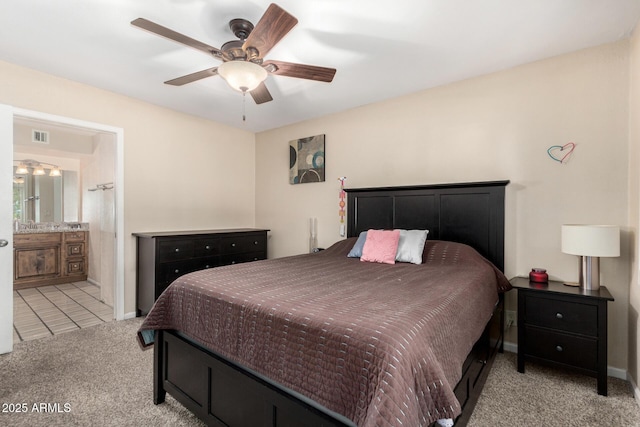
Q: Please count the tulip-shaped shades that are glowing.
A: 3